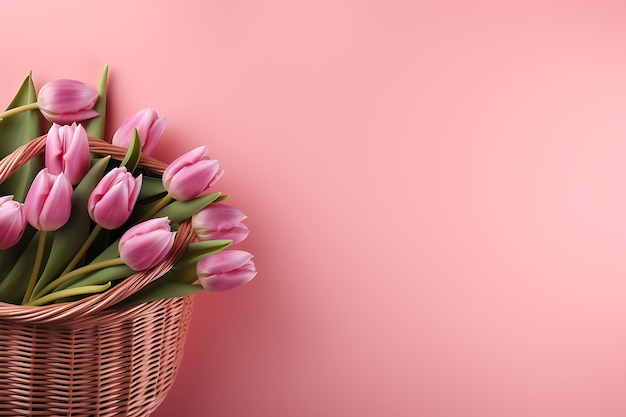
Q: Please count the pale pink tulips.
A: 10